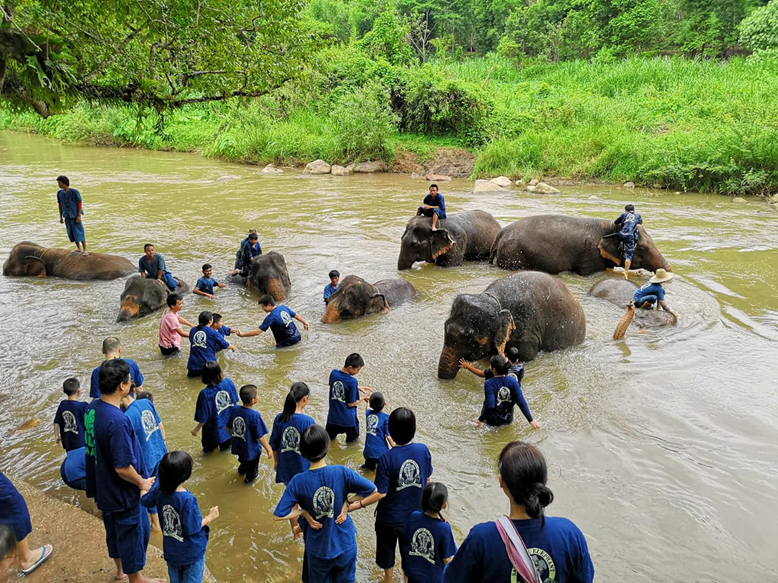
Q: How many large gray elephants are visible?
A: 8